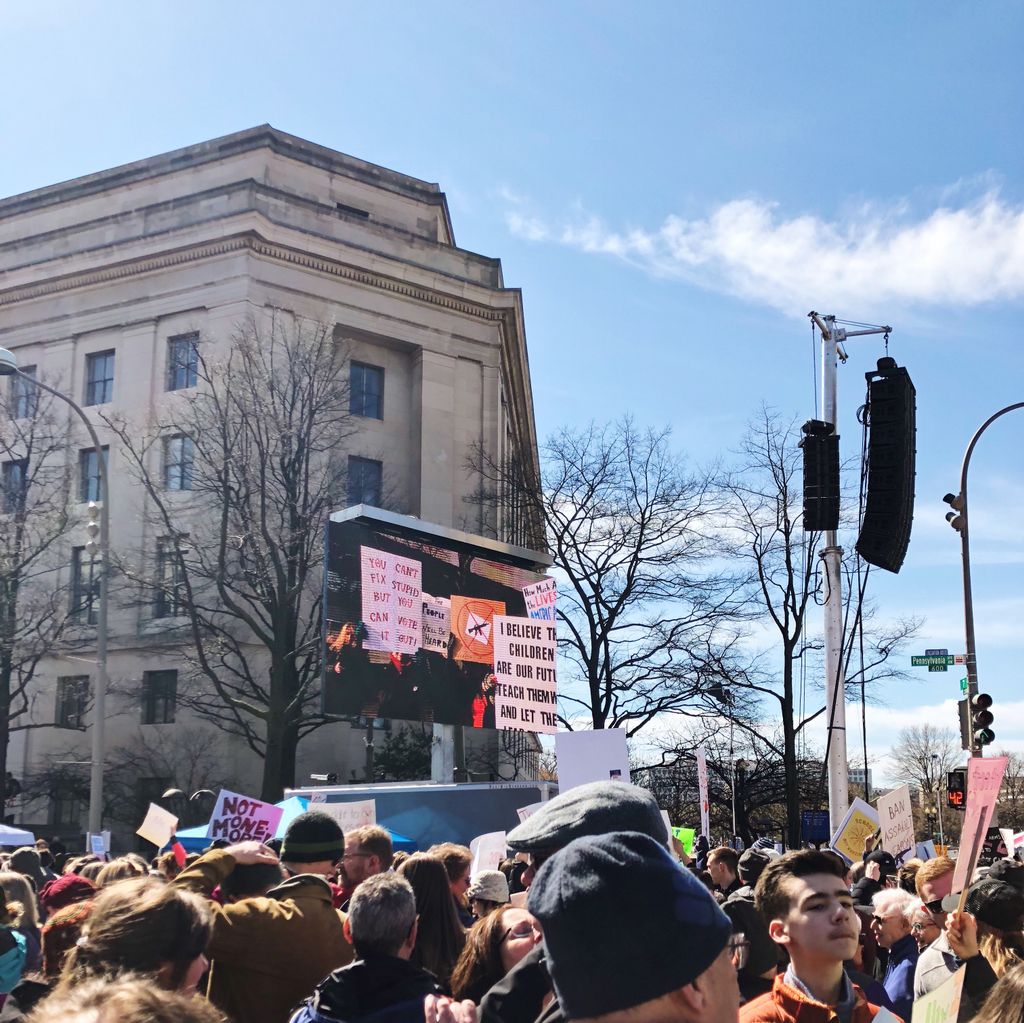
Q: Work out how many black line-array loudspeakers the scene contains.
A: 2